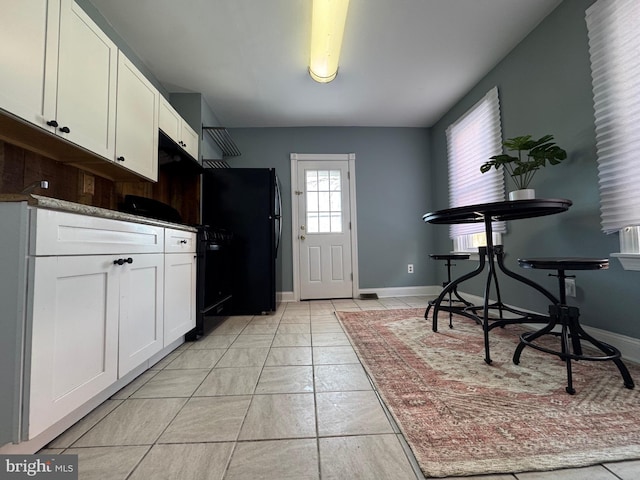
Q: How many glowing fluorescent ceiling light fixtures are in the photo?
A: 1